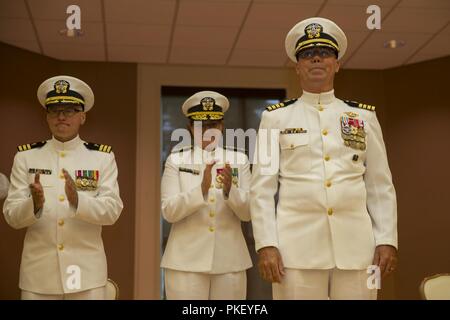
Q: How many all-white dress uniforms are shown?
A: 3